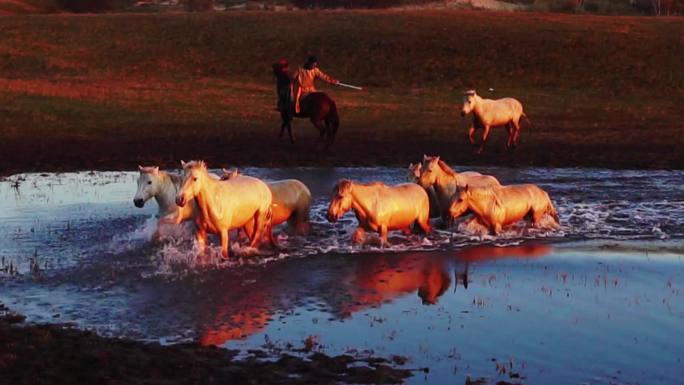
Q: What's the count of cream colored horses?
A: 8